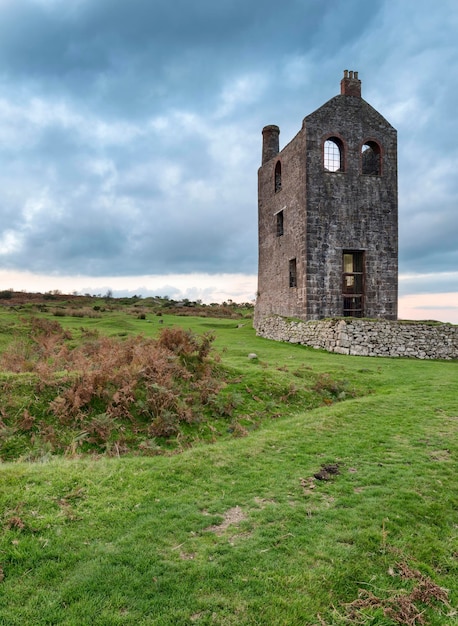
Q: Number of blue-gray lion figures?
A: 0